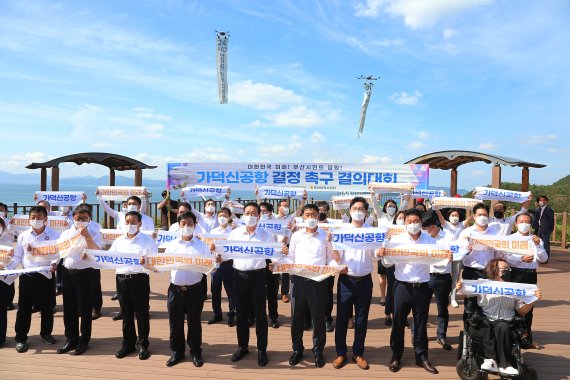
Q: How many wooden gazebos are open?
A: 2